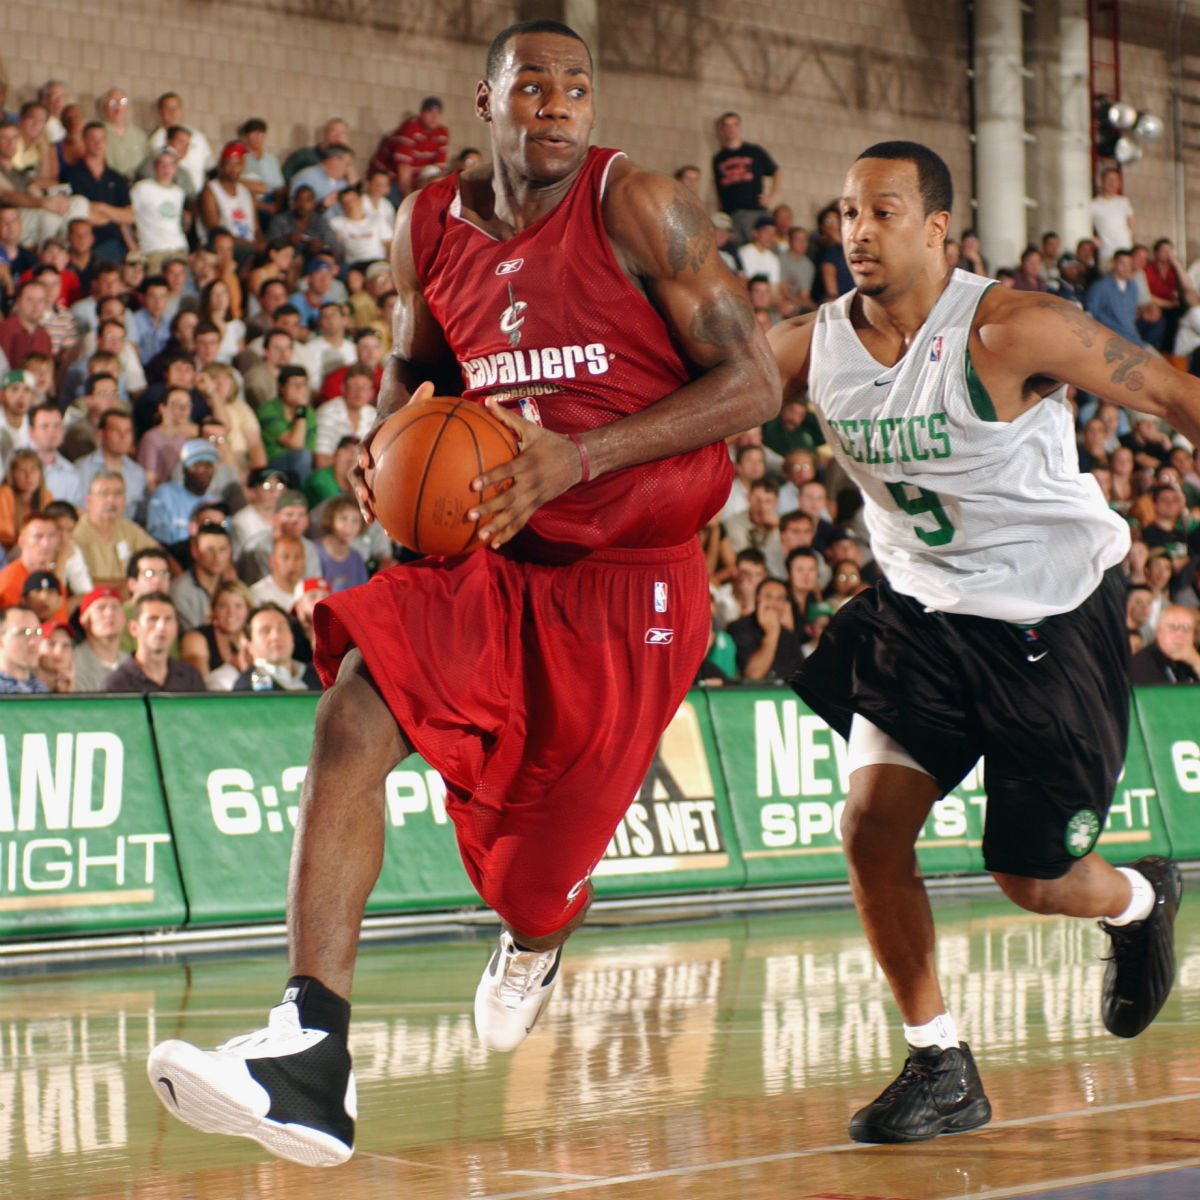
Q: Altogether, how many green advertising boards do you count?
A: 4